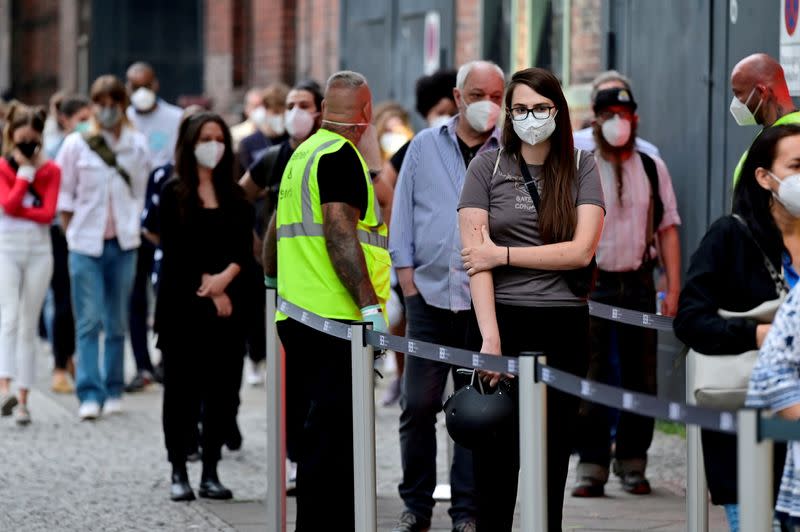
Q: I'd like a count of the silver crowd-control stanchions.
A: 5